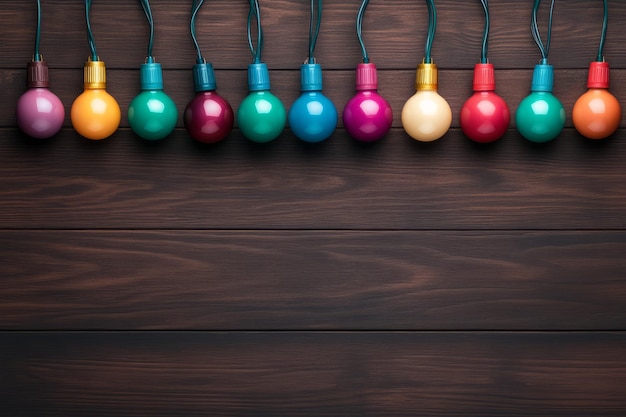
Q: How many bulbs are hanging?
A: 11